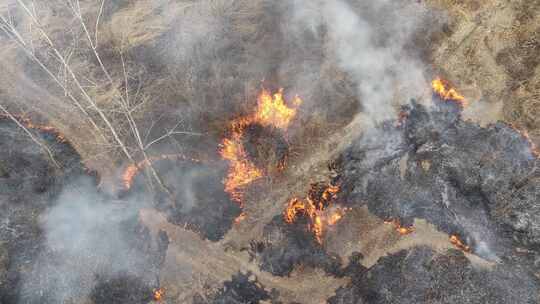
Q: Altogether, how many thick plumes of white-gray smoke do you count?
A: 2